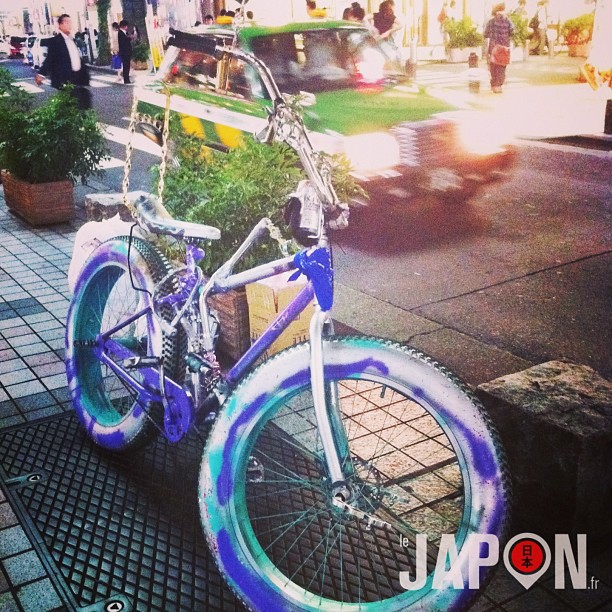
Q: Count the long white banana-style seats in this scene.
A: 1